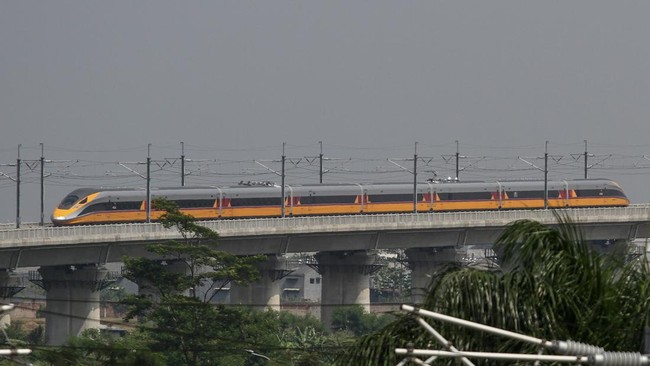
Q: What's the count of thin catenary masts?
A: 10